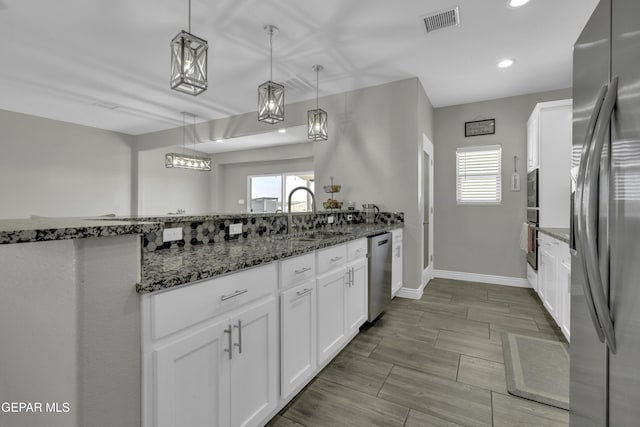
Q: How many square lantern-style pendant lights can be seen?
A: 3